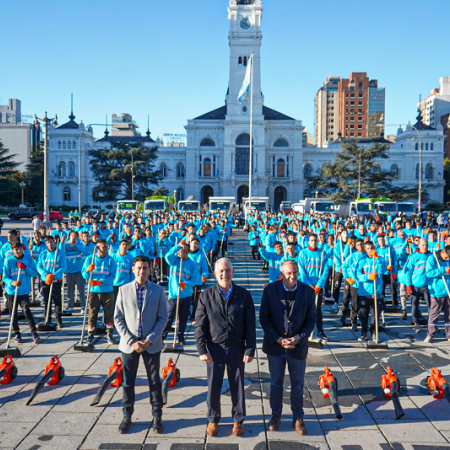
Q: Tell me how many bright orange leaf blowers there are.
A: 7